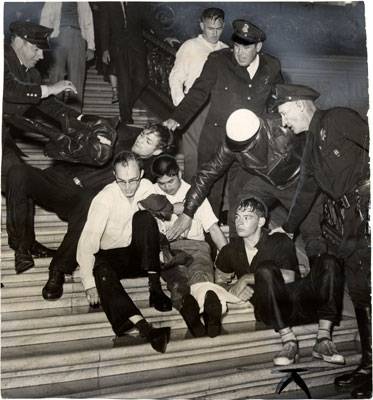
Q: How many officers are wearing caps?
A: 4